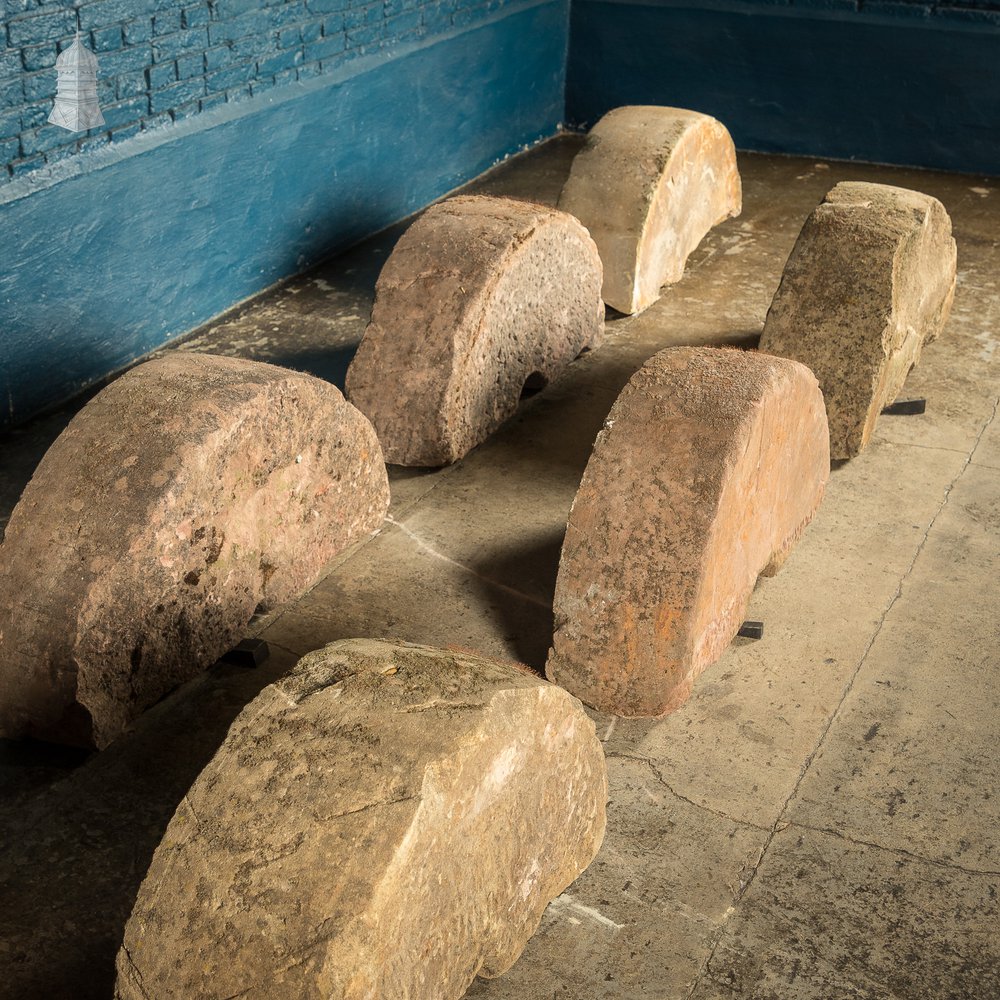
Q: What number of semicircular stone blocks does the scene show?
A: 6